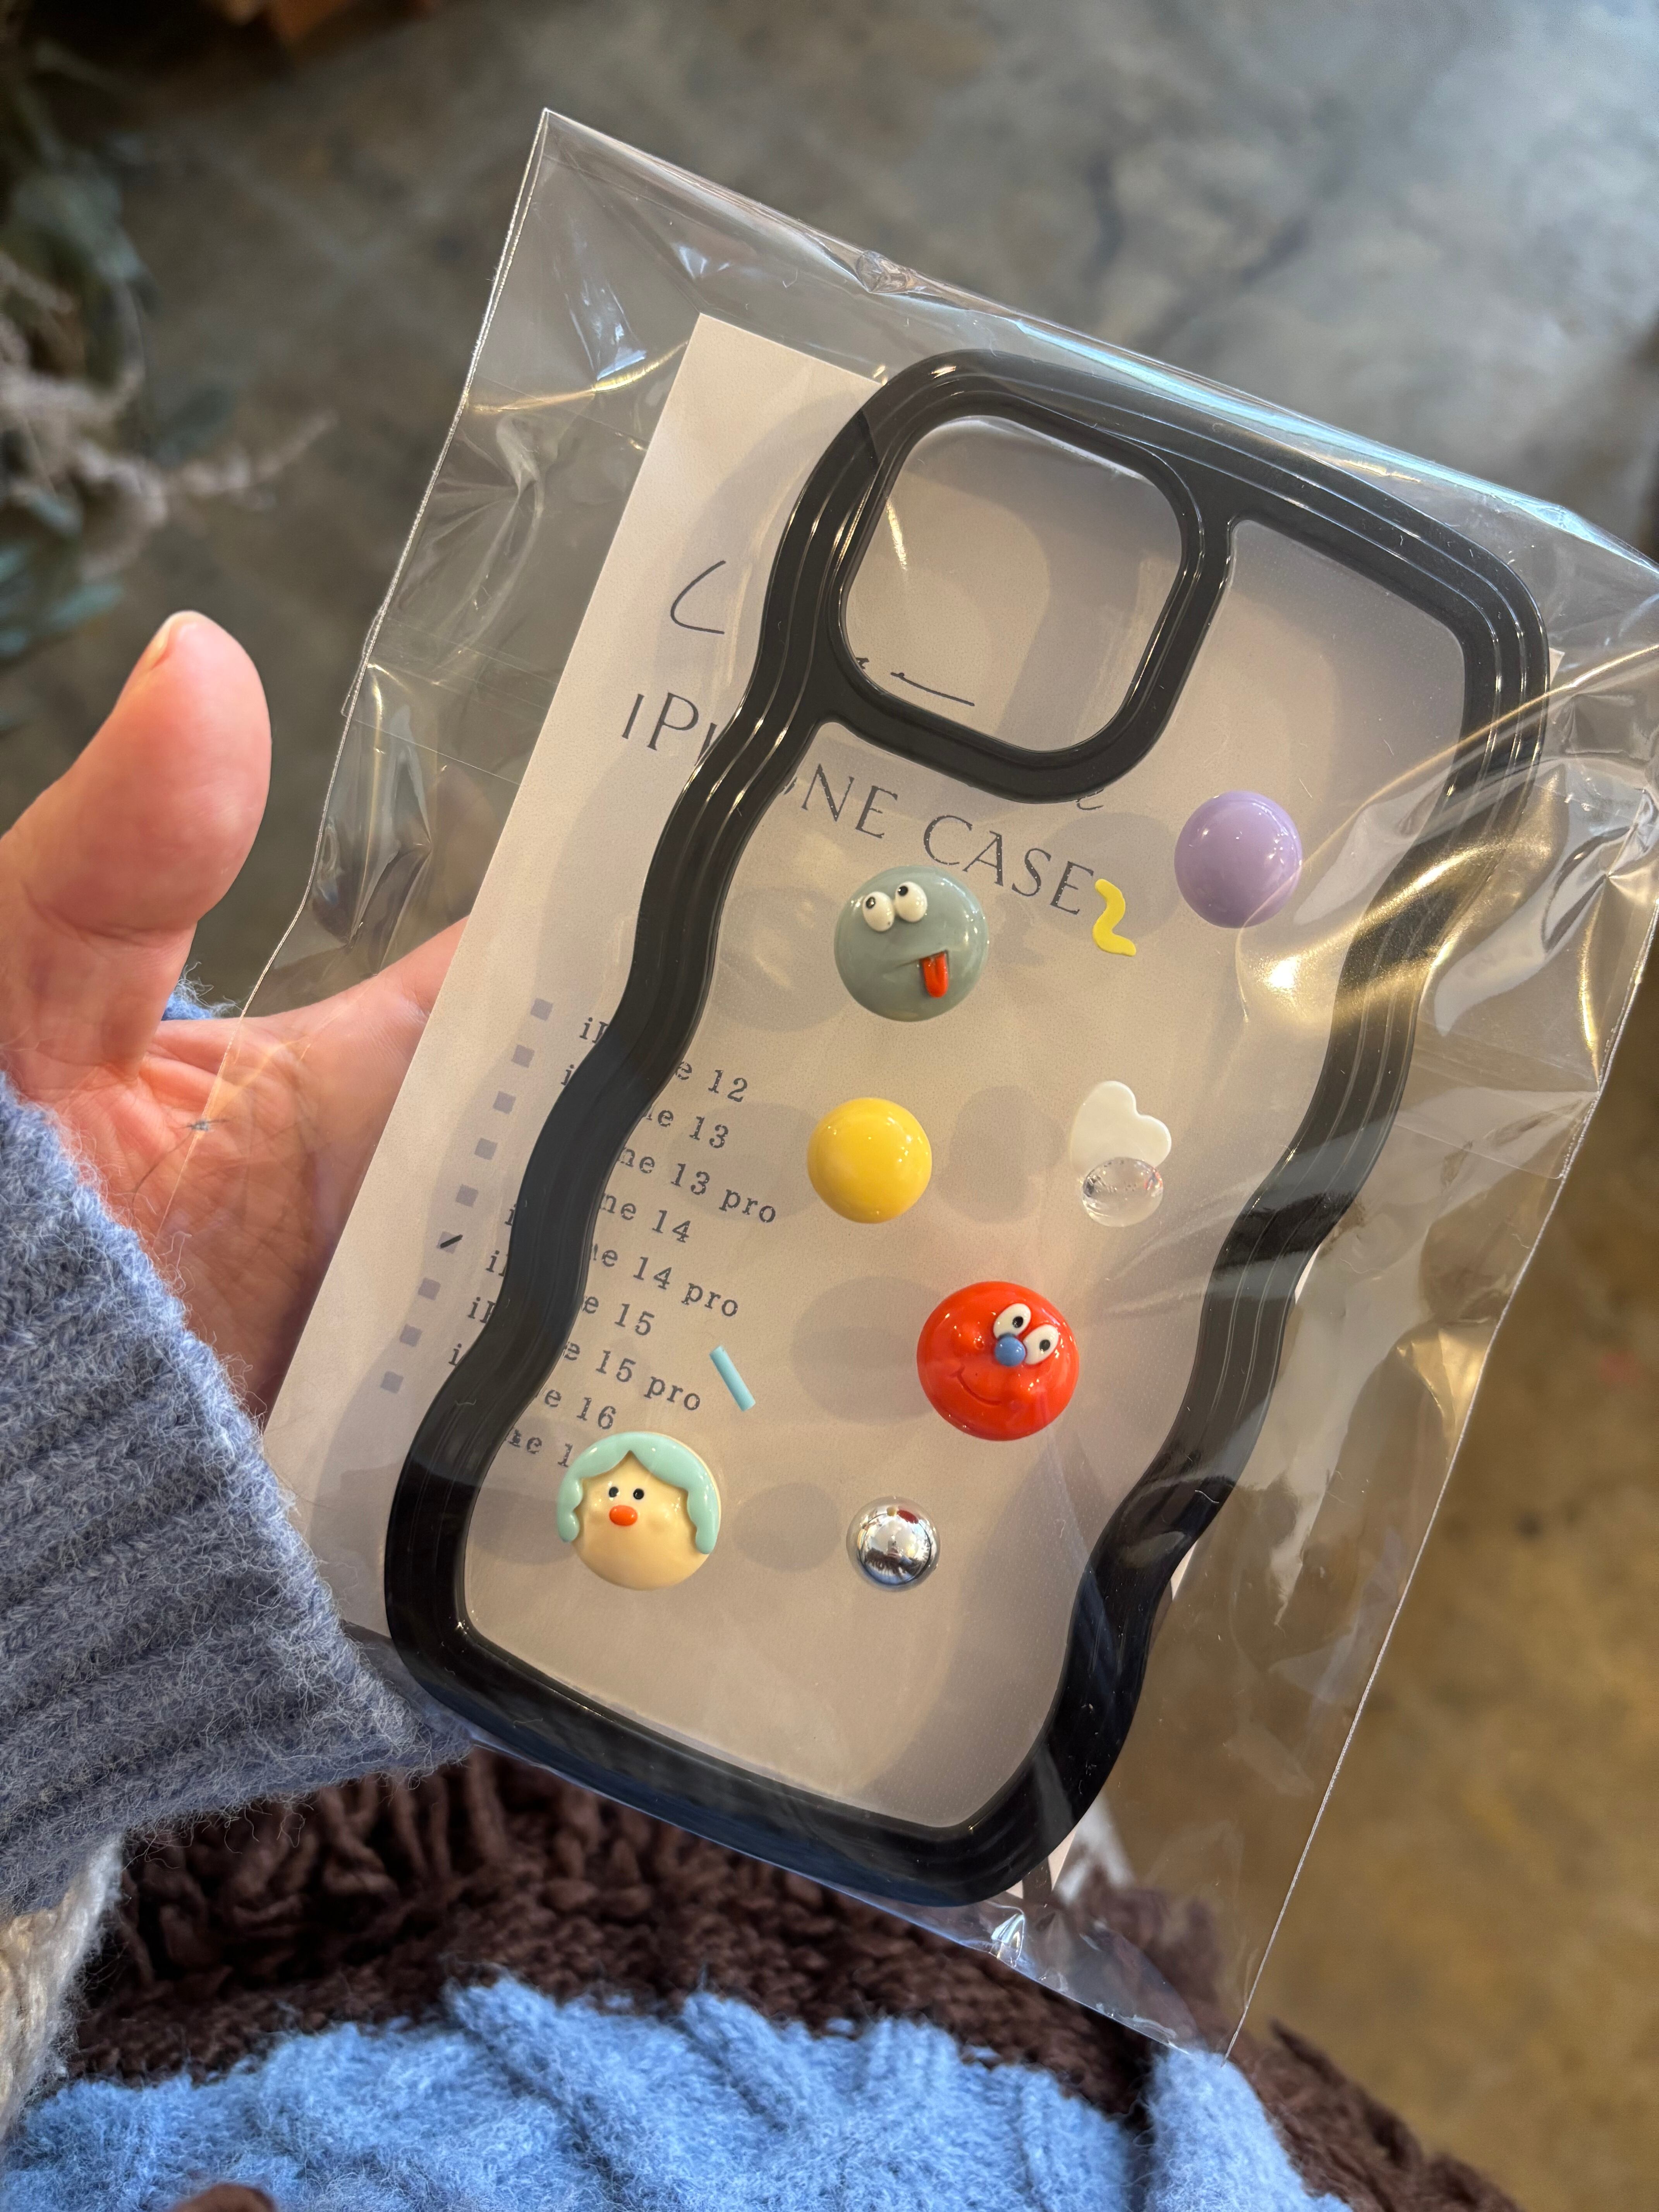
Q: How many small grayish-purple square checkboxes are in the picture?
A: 9